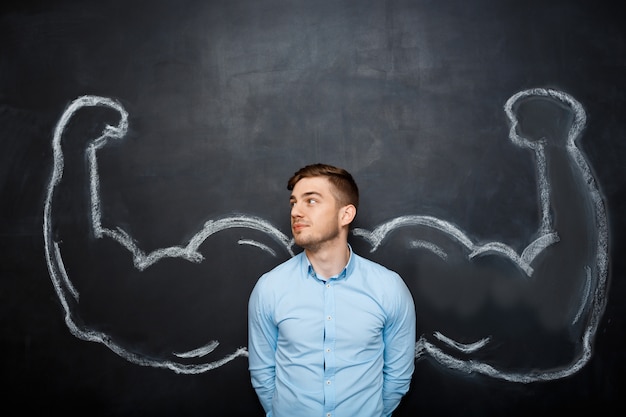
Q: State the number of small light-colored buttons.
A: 5